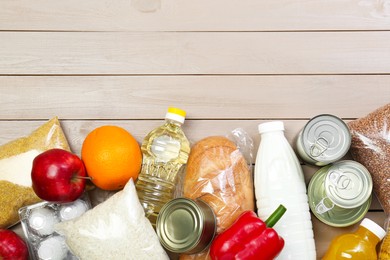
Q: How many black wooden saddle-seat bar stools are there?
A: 0